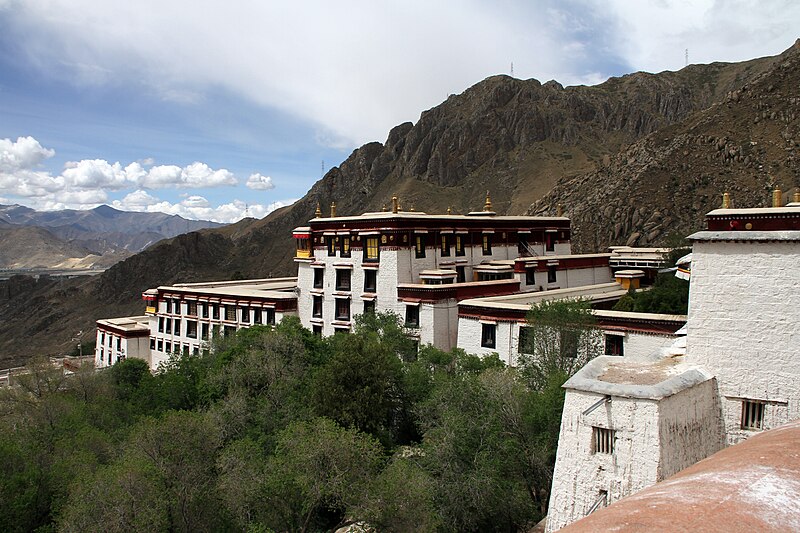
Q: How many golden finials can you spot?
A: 12